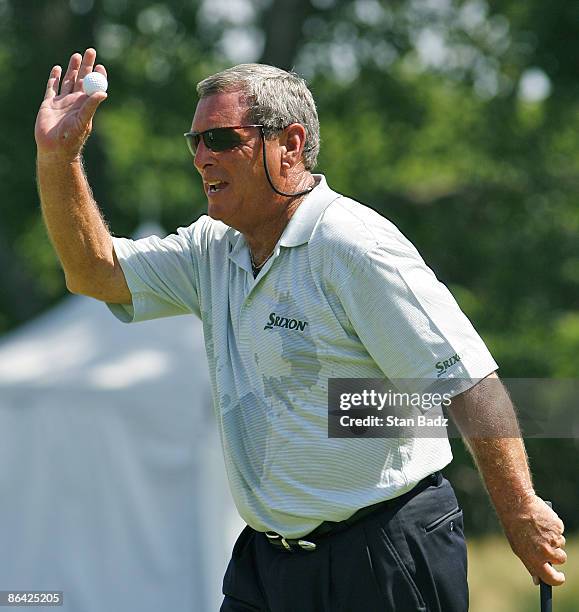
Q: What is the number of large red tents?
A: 0